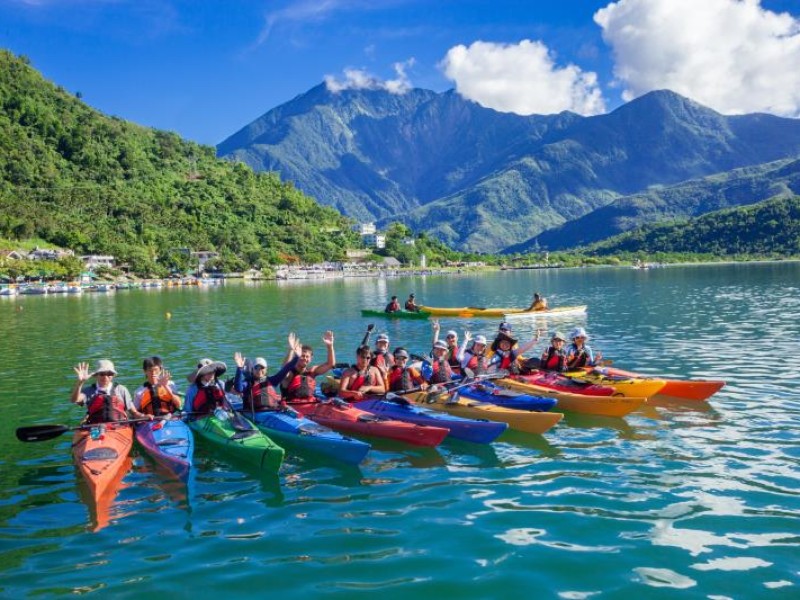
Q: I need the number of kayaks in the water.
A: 15